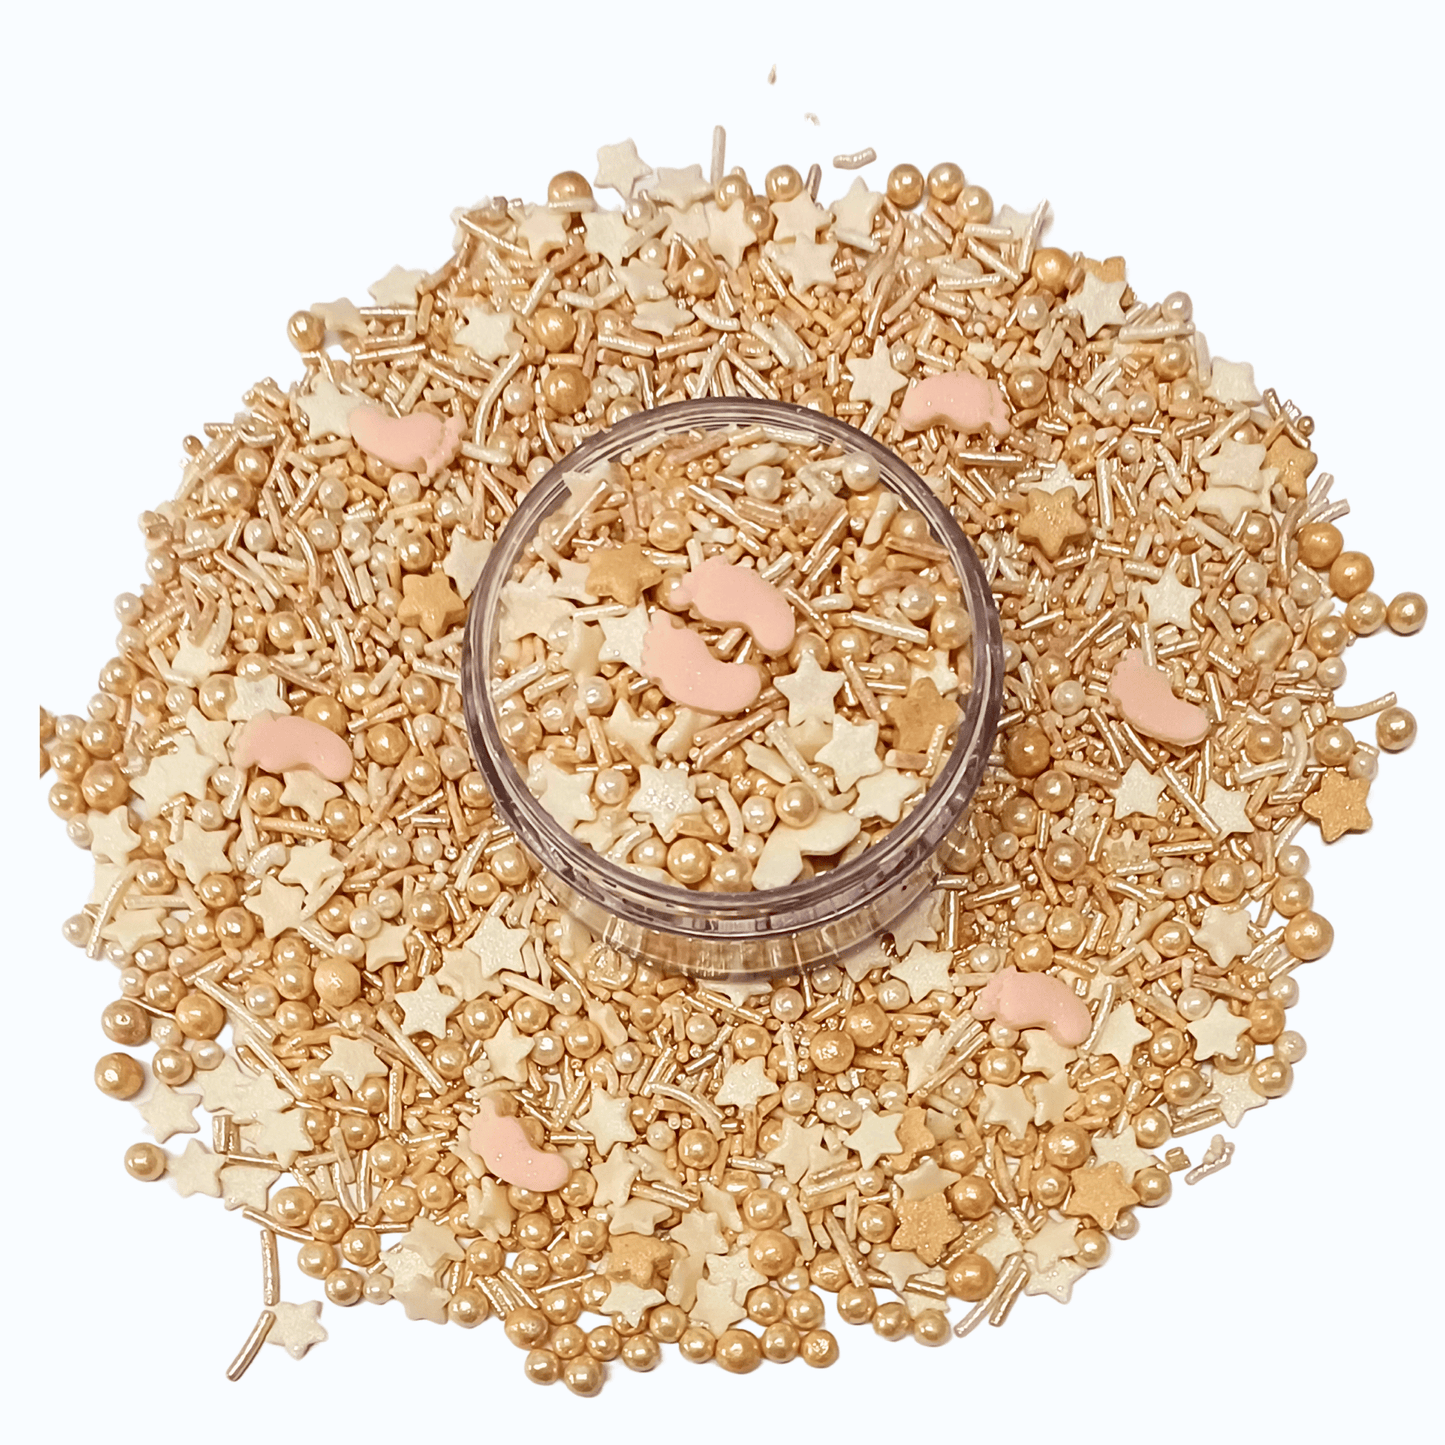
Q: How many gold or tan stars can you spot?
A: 11